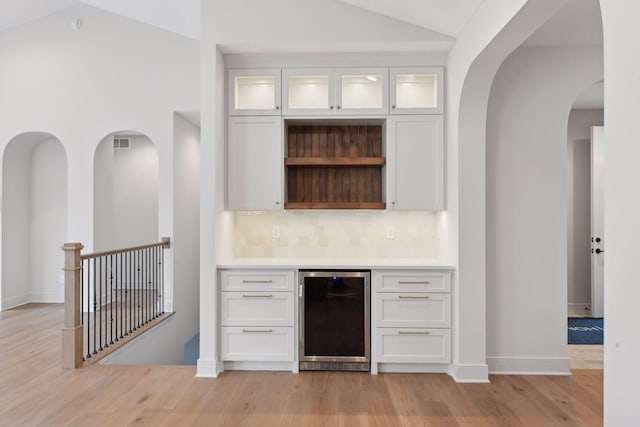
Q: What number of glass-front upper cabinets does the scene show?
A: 4